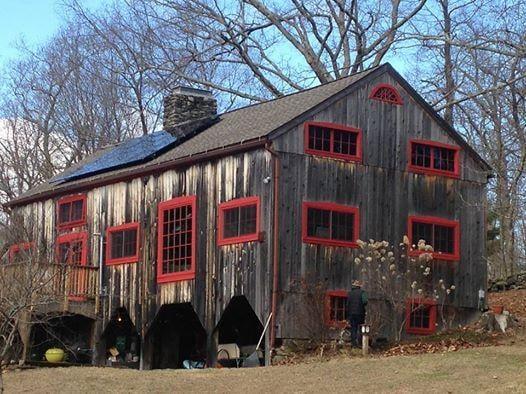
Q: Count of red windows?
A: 12